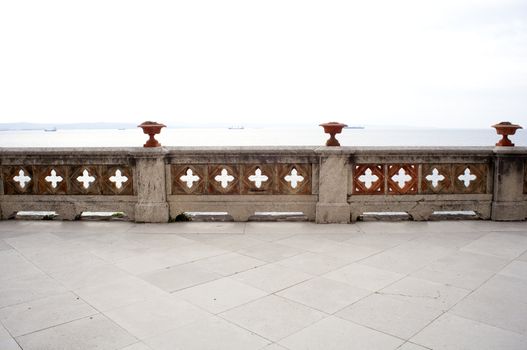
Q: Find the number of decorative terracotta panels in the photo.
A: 12